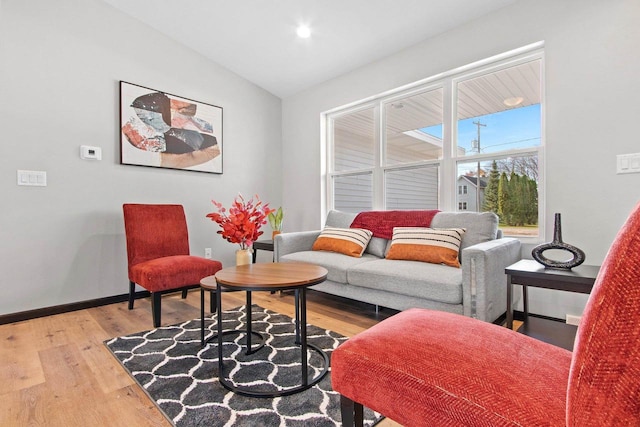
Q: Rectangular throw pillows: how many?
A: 2